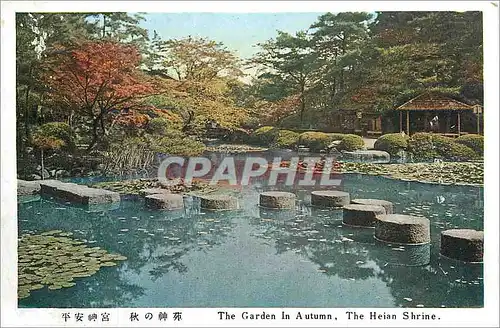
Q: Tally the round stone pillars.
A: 8